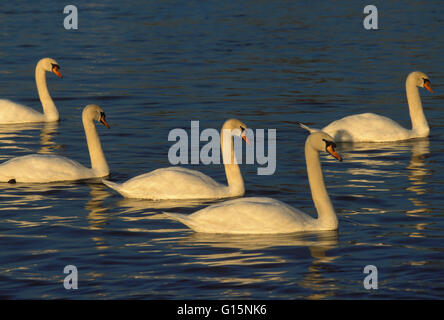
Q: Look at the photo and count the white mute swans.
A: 5